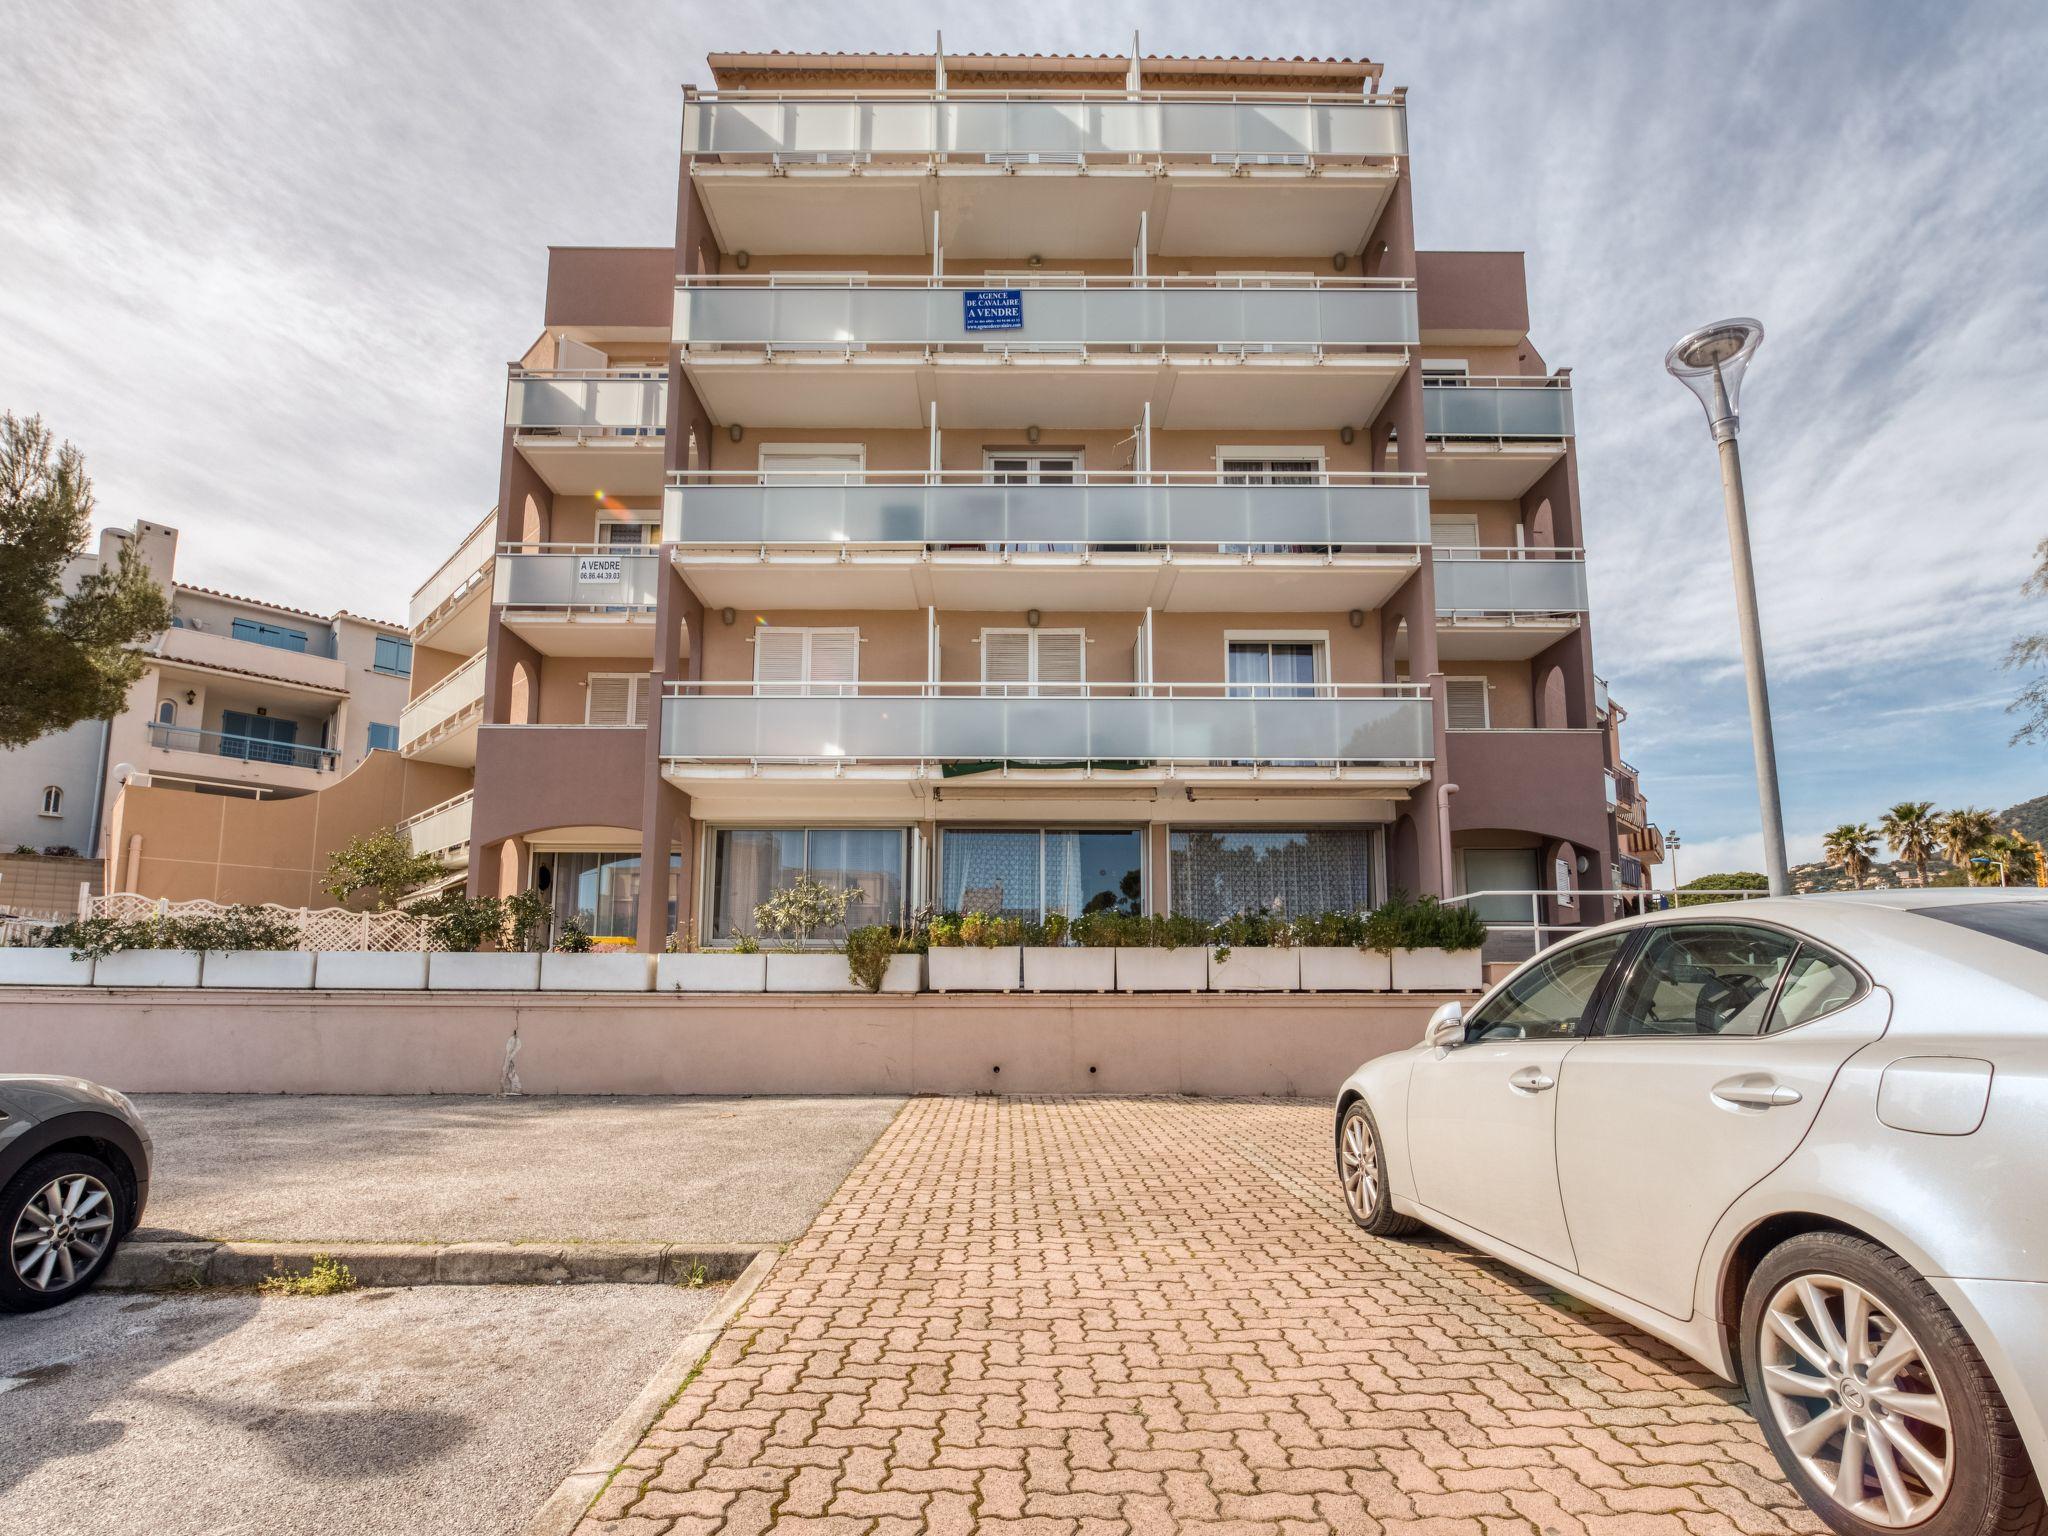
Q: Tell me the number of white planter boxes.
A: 15